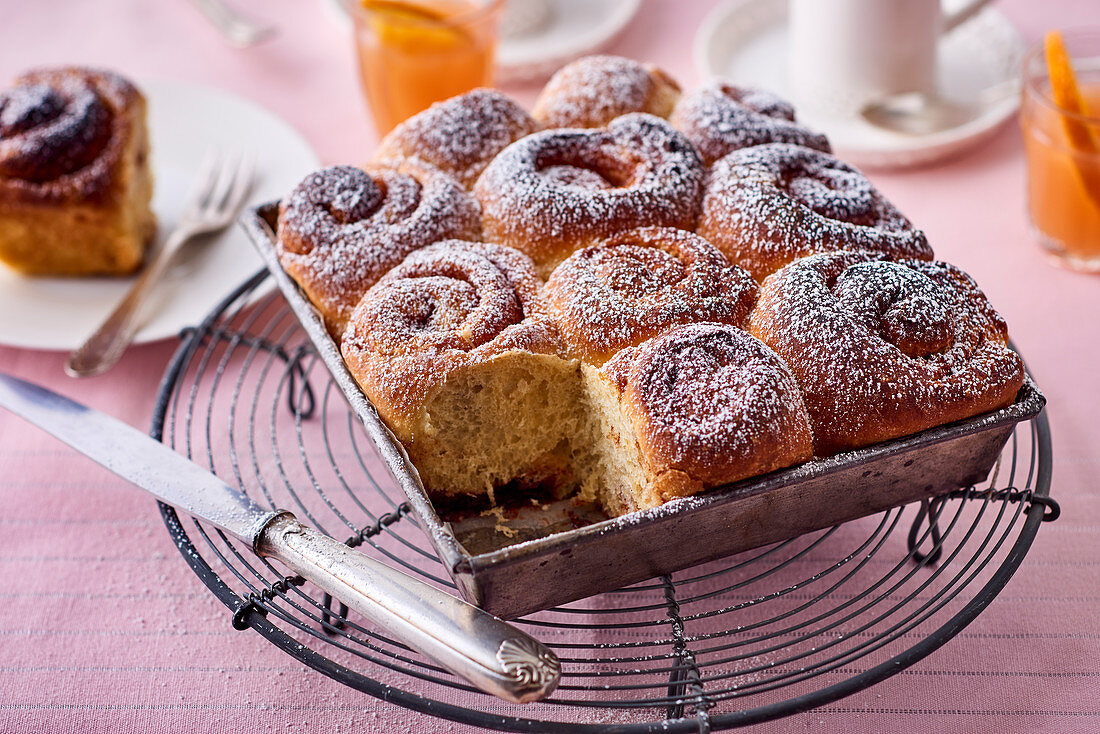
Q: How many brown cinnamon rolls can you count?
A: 11